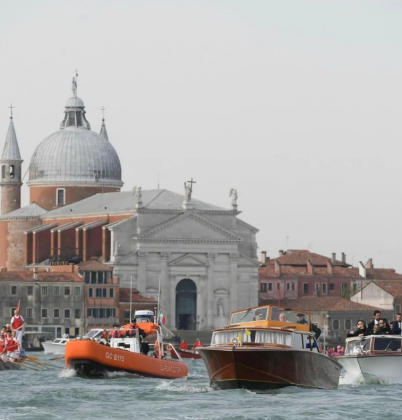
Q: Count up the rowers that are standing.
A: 1